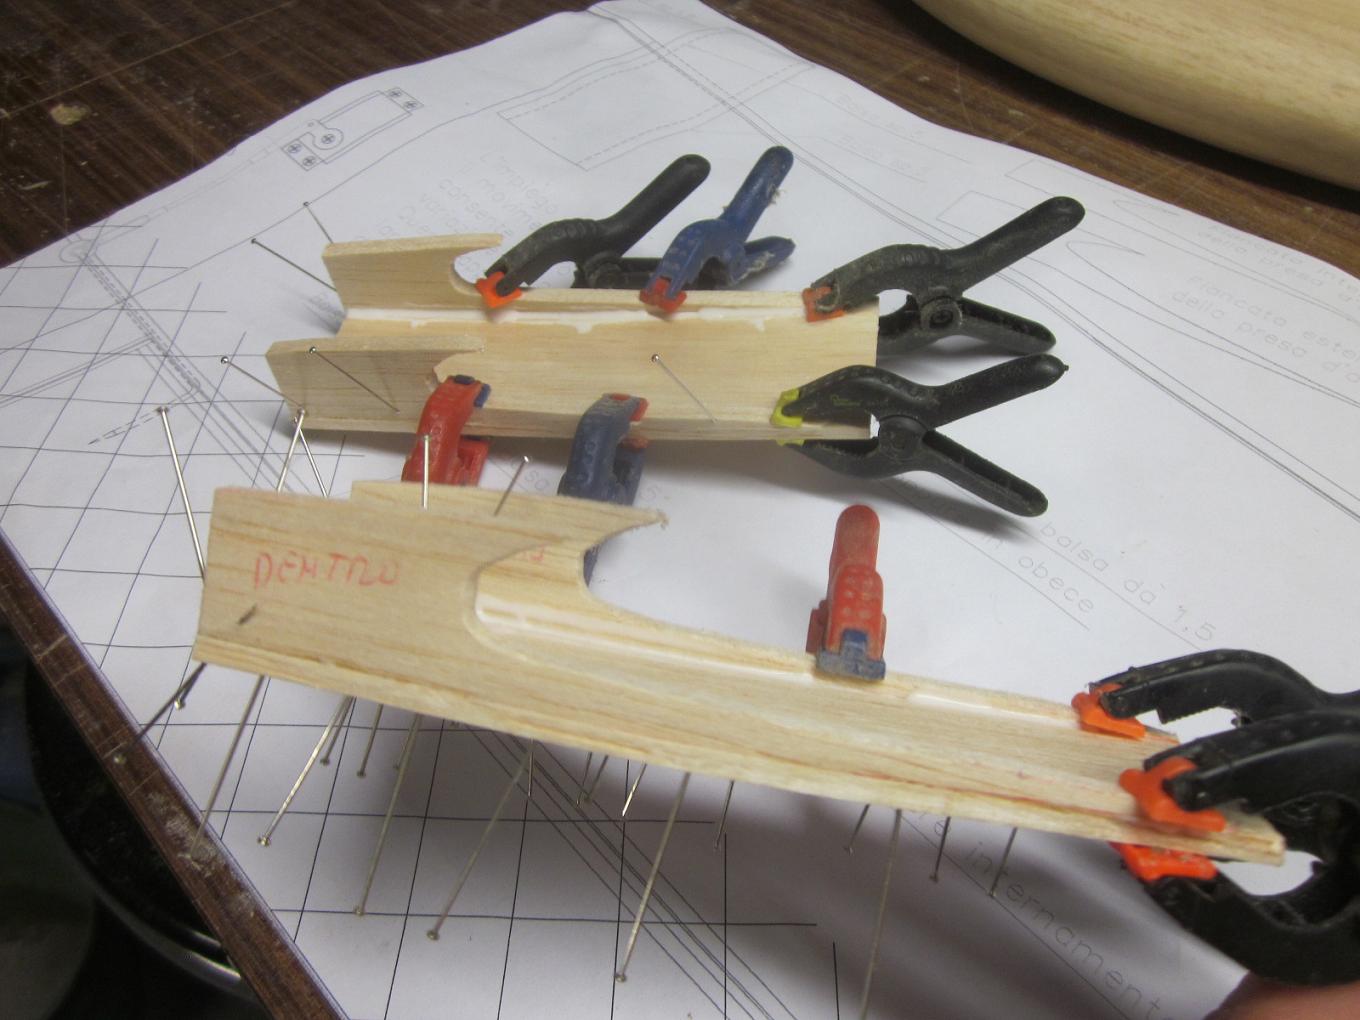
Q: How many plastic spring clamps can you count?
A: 9